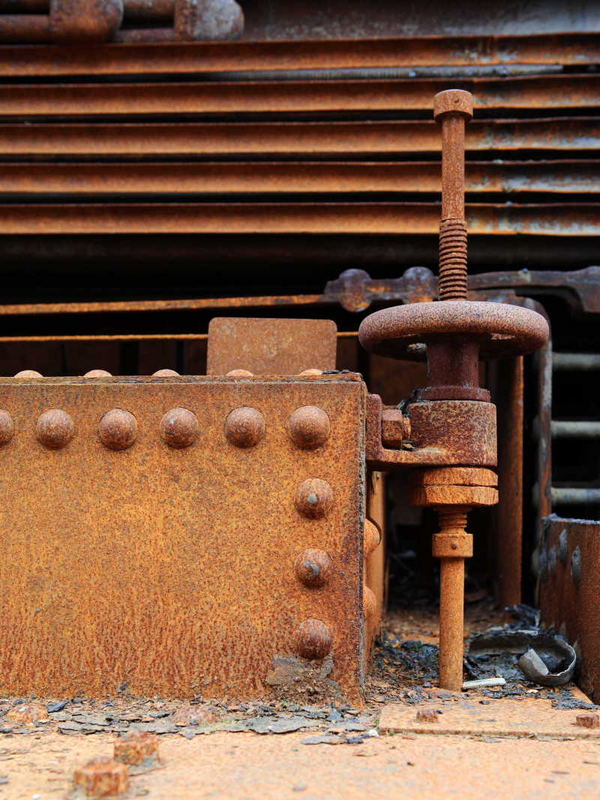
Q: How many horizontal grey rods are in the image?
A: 3